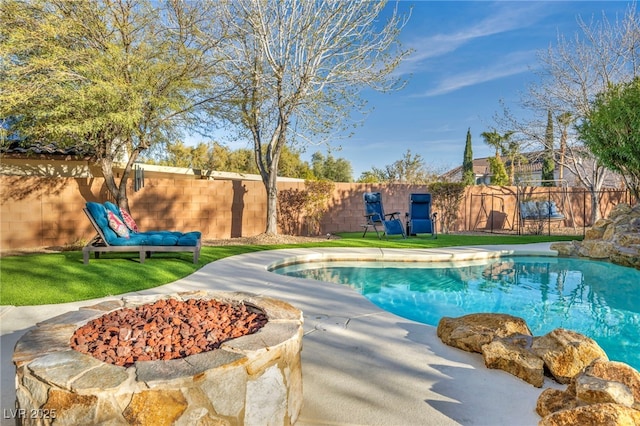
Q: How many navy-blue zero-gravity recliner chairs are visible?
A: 2